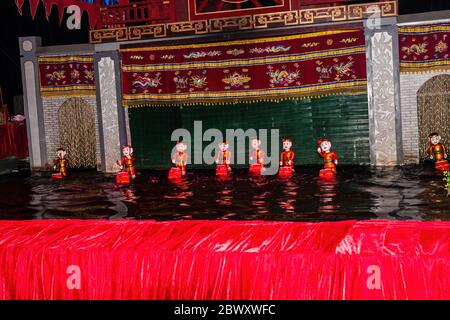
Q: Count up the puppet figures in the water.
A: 8